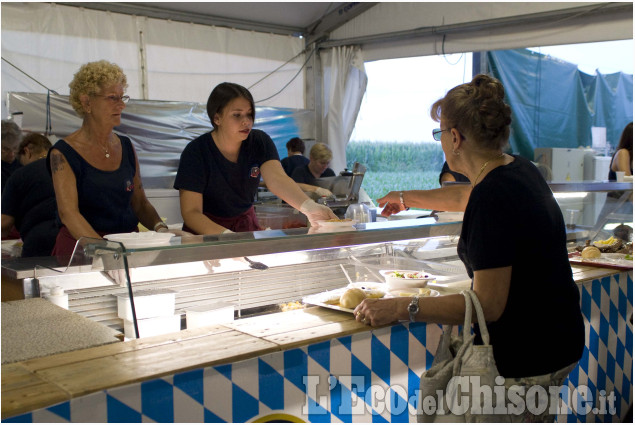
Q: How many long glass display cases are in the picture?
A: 1